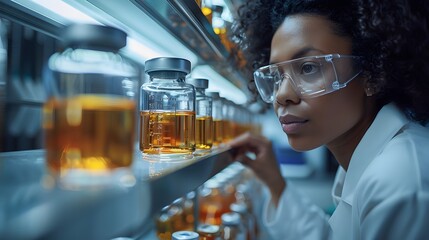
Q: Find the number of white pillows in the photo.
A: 0